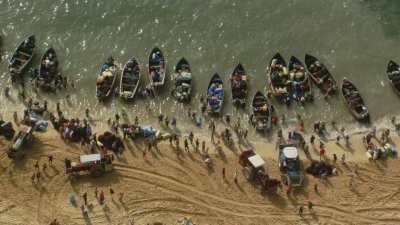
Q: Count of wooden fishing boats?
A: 14